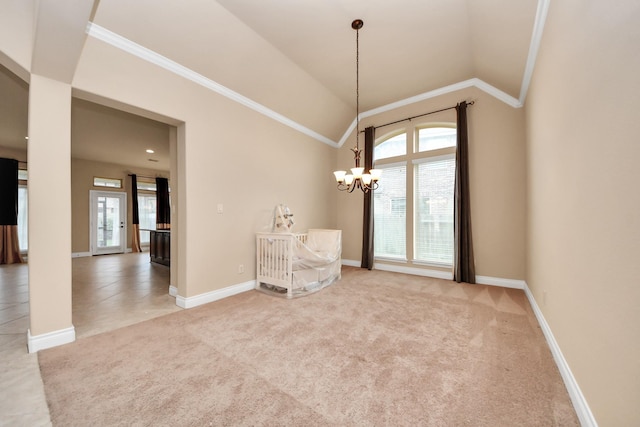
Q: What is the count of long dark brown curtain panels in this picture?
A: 2